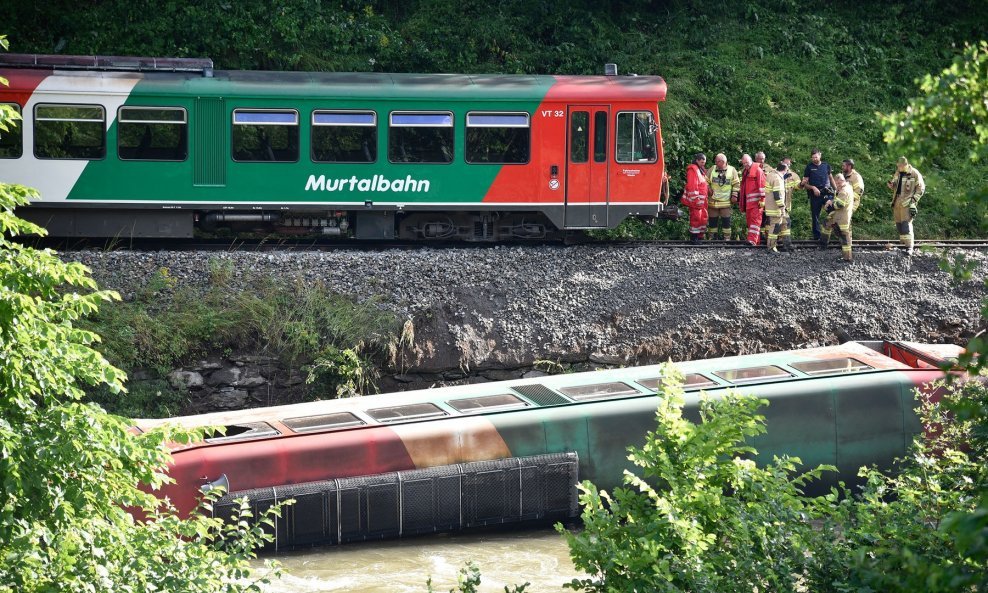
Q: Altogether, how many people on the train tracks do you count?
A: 10